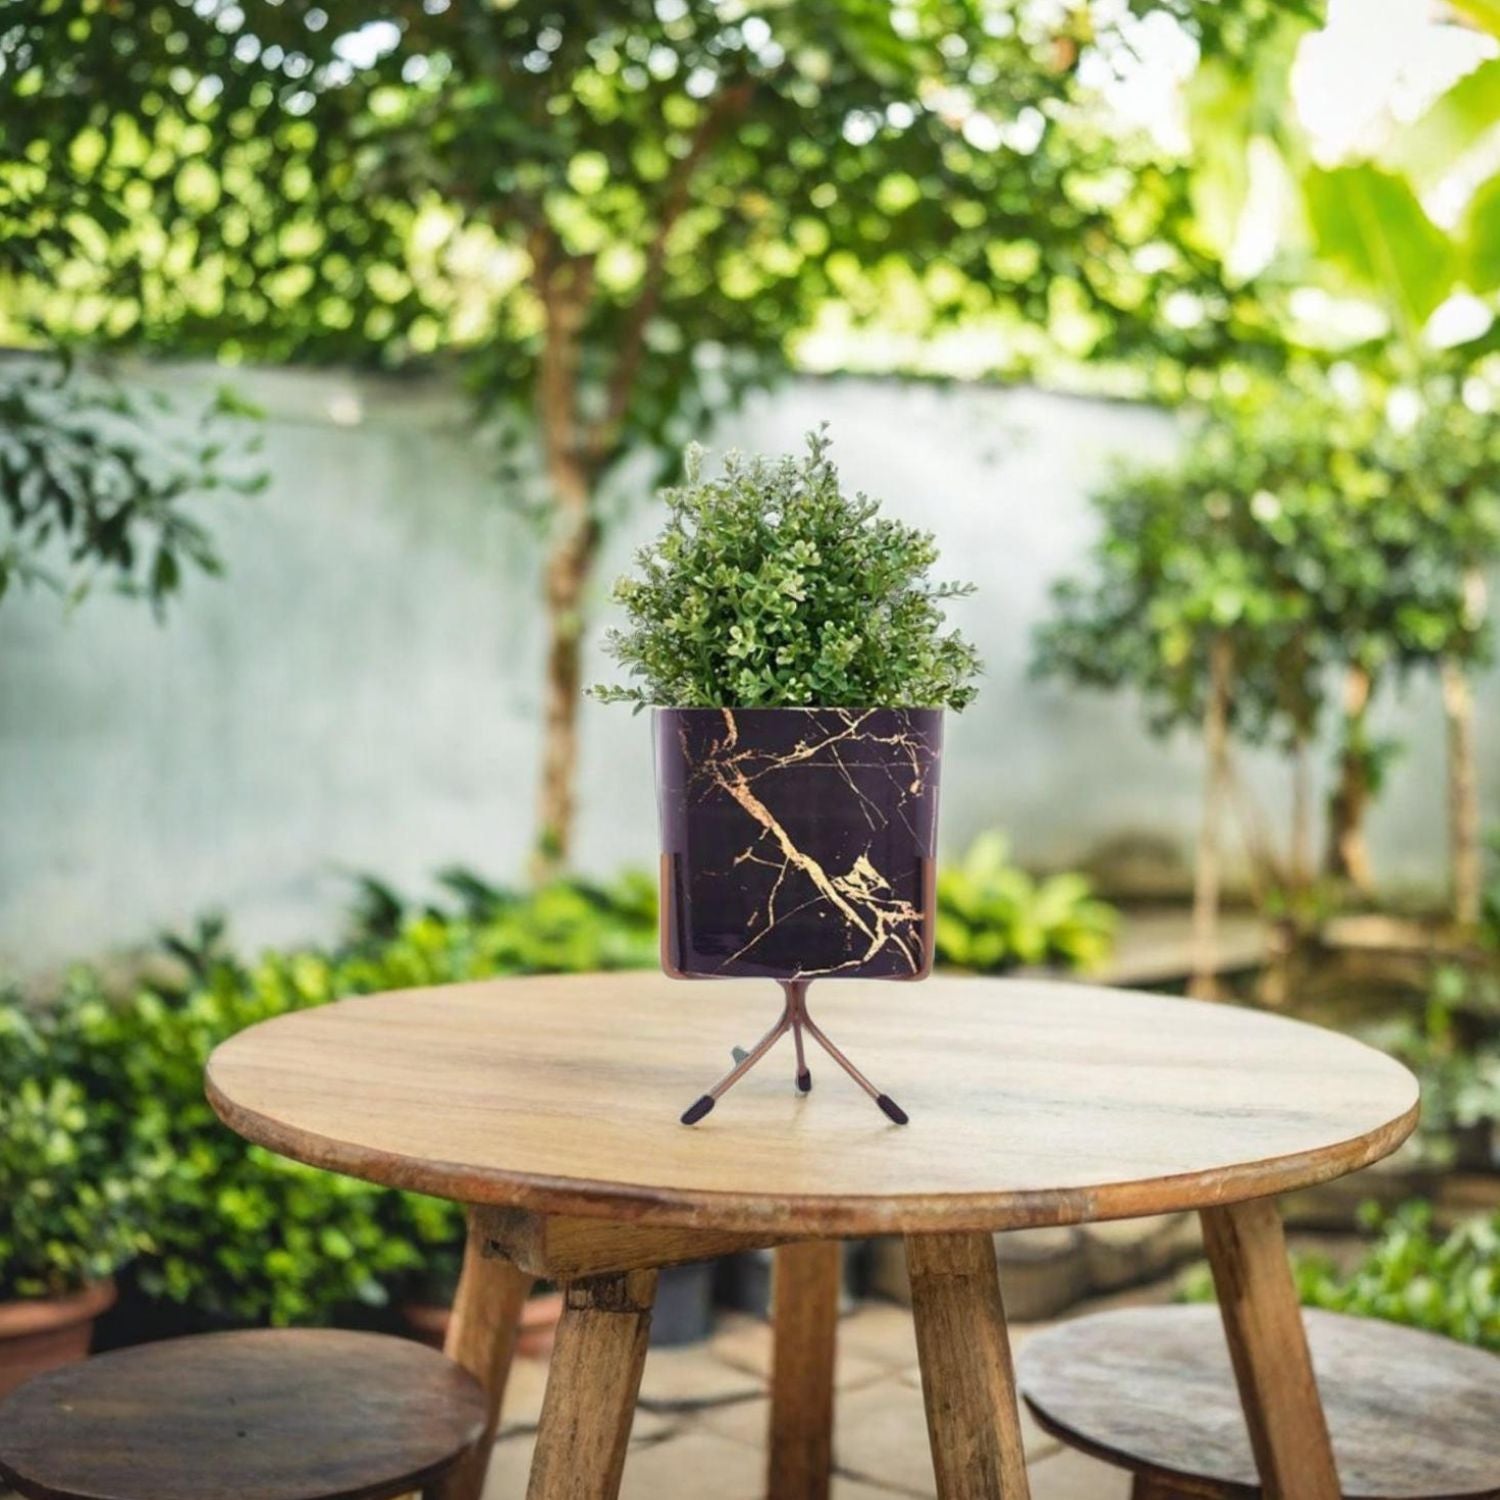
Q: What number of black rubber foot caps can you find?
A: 3